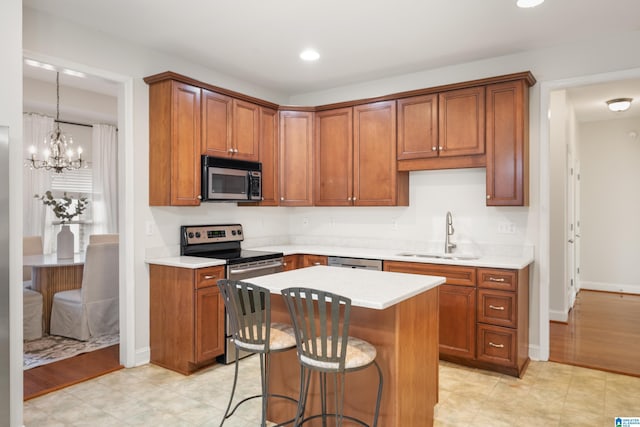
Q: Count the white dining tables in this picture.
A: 1